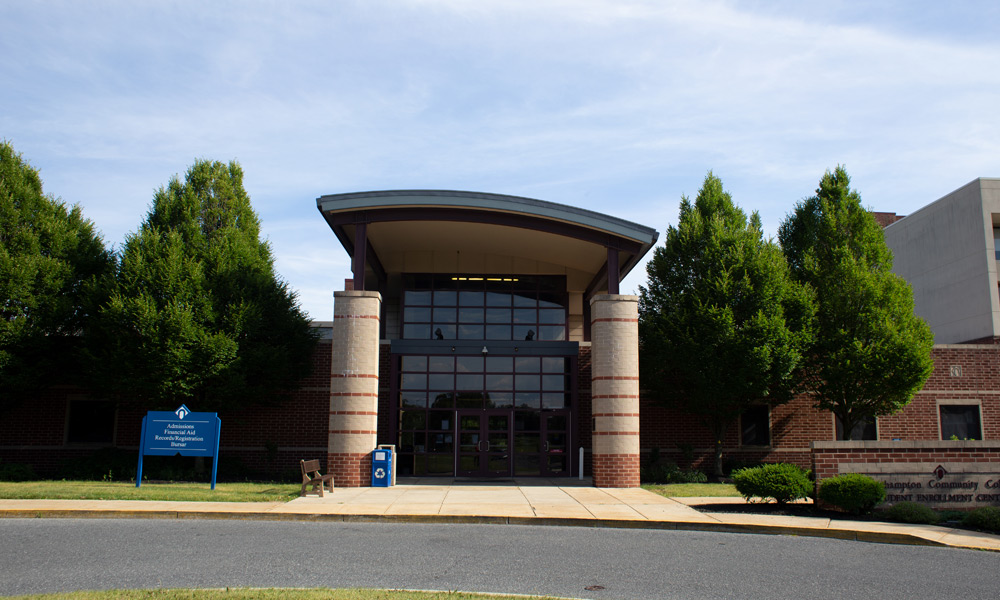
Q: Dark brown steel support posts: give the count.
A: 2